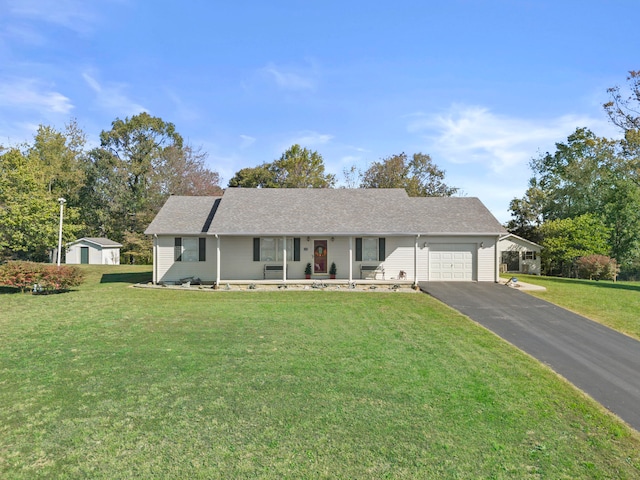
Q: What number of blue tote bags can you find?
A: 0